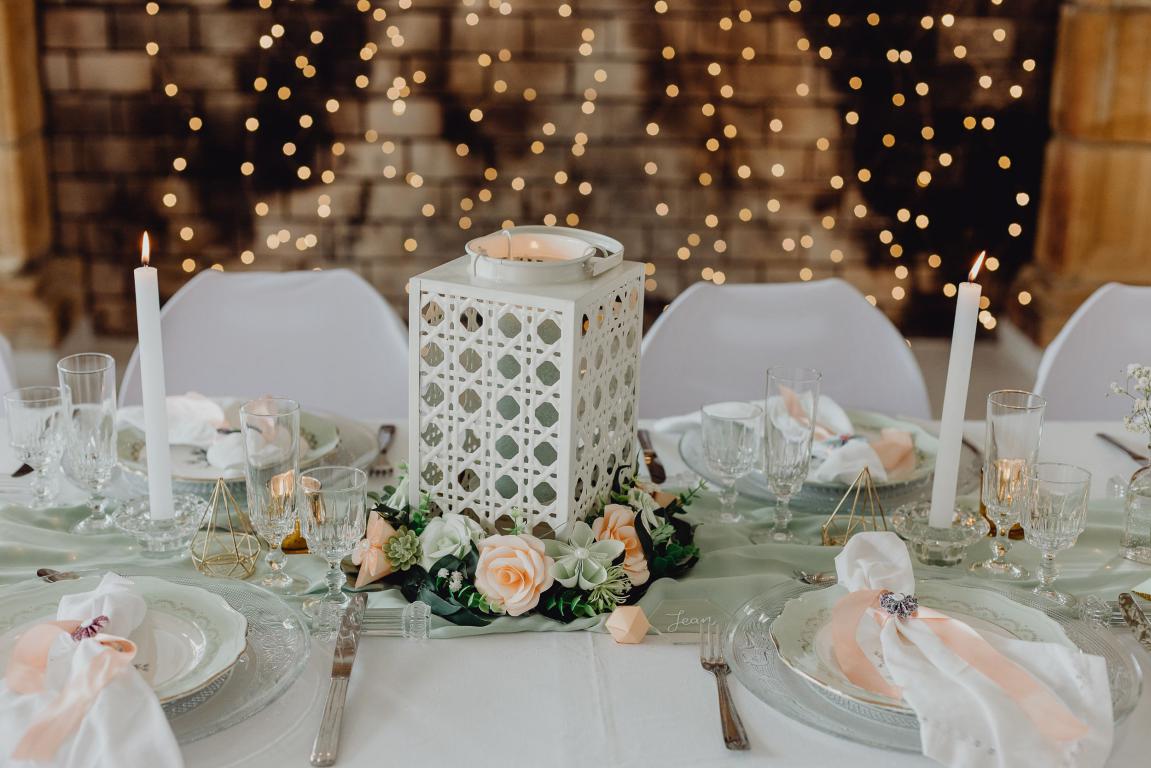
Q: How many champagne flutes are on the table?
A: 4